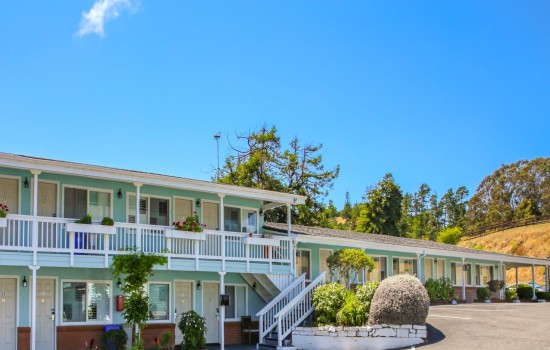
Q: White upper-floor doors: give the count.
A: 4